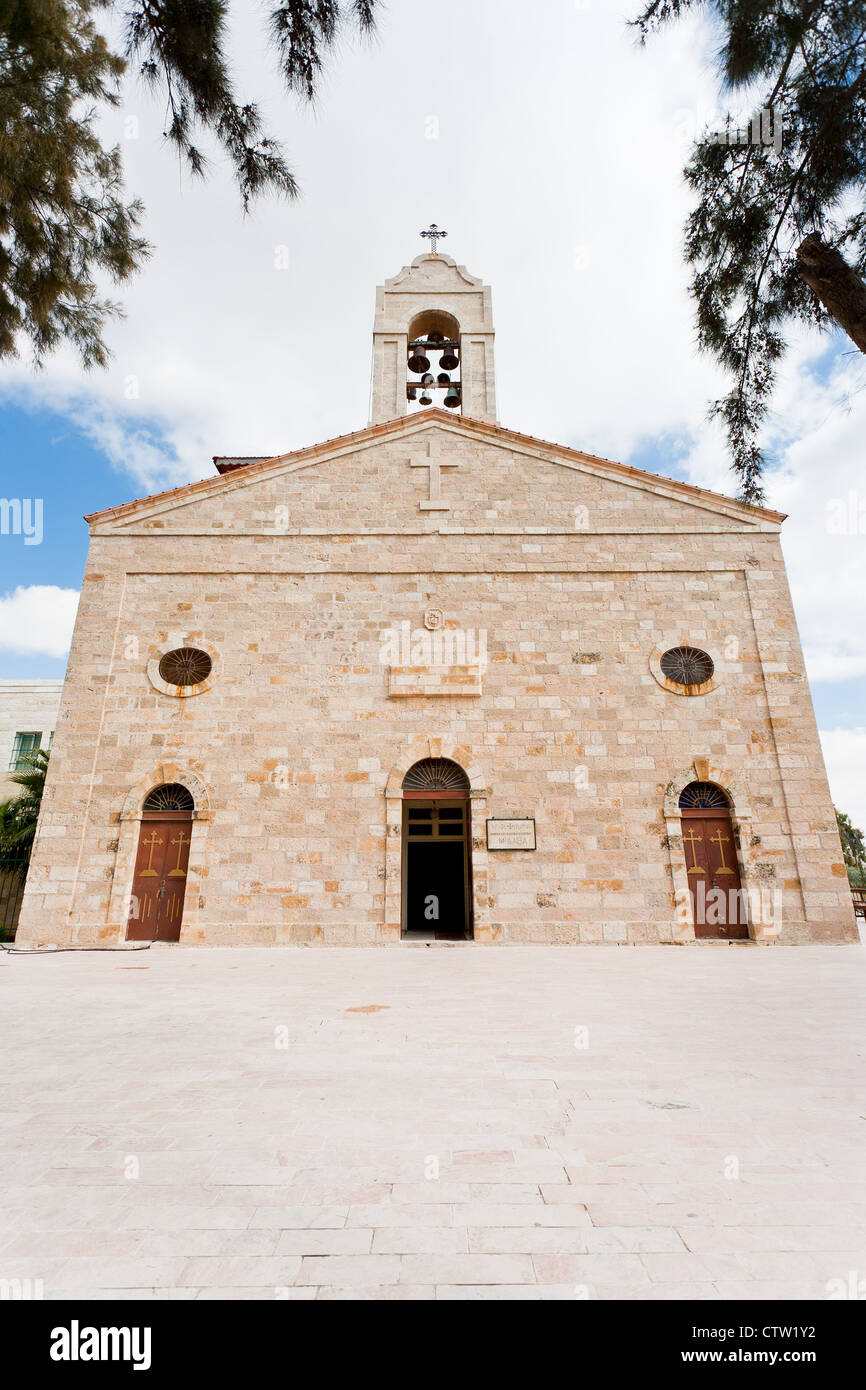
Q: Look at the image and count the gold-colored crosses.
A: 4